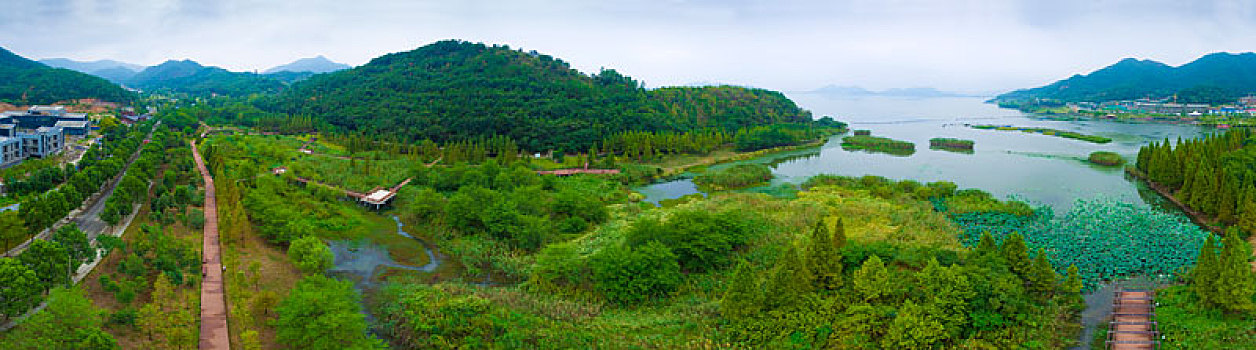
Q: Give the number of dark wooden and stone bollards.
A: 0